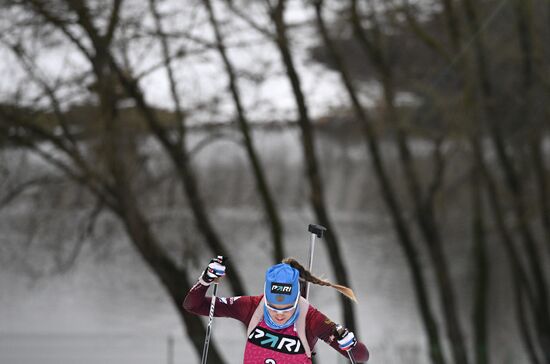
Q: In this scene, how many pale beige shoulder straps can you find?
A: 2